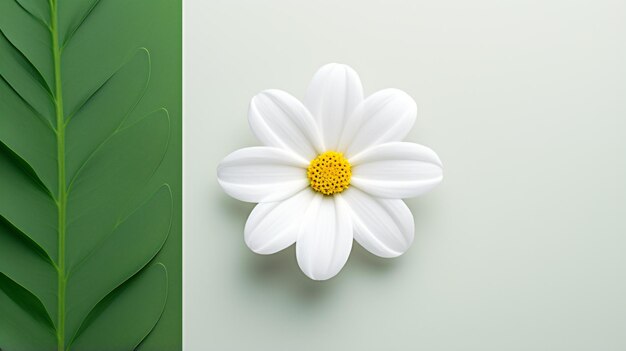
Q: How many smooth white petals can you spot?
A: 8